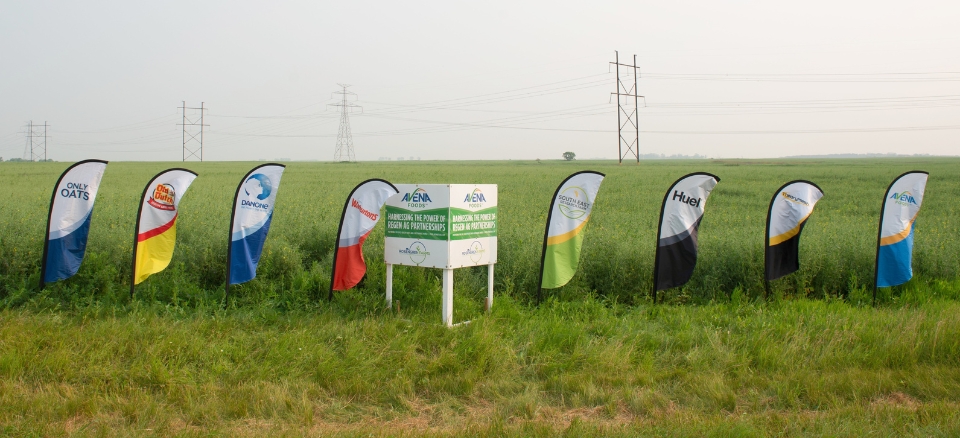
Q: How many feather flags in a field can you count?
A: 8